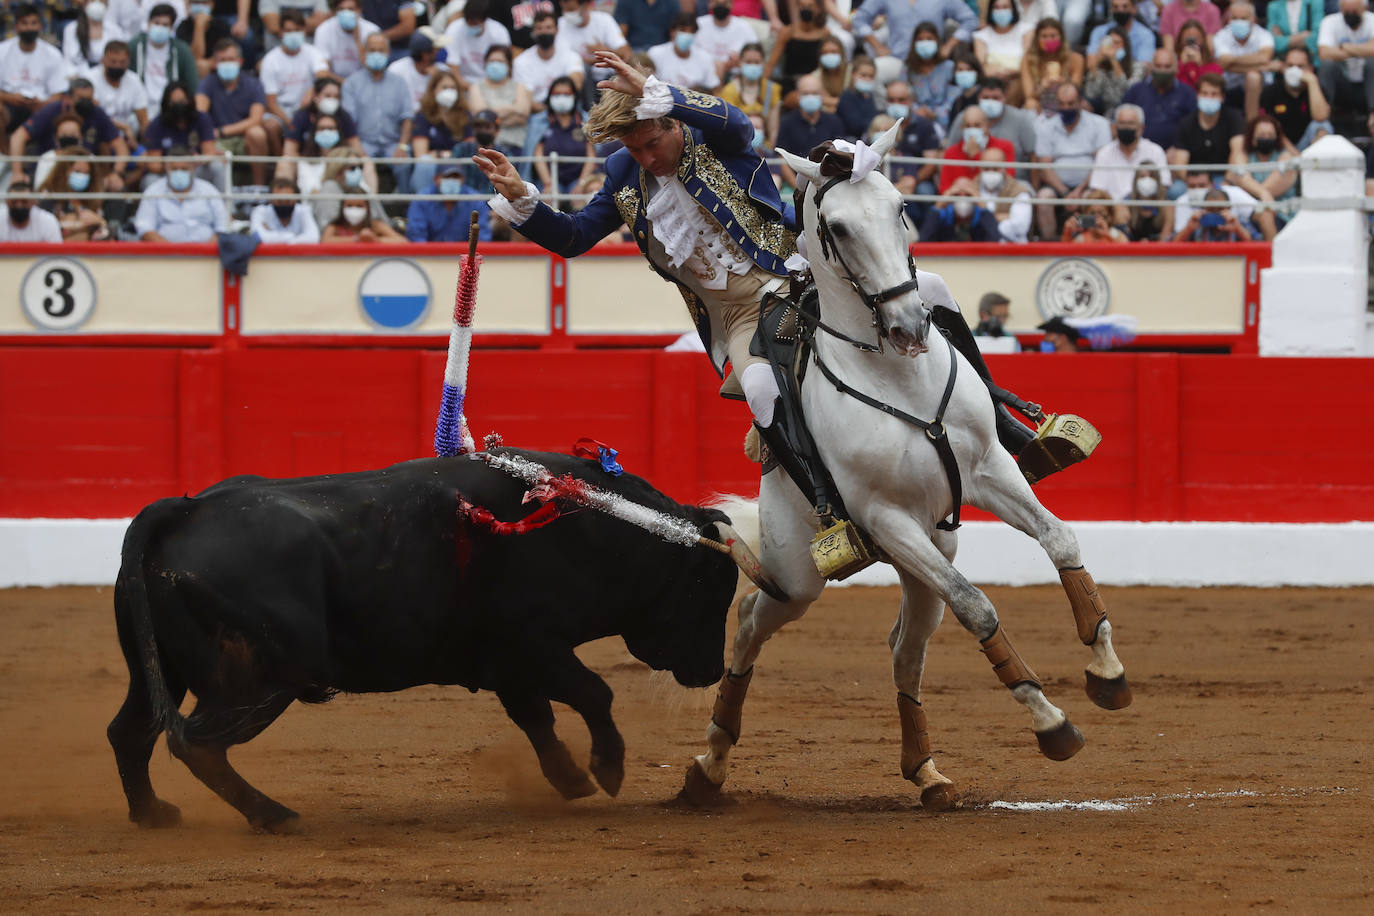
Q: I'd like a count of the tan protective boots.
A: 4